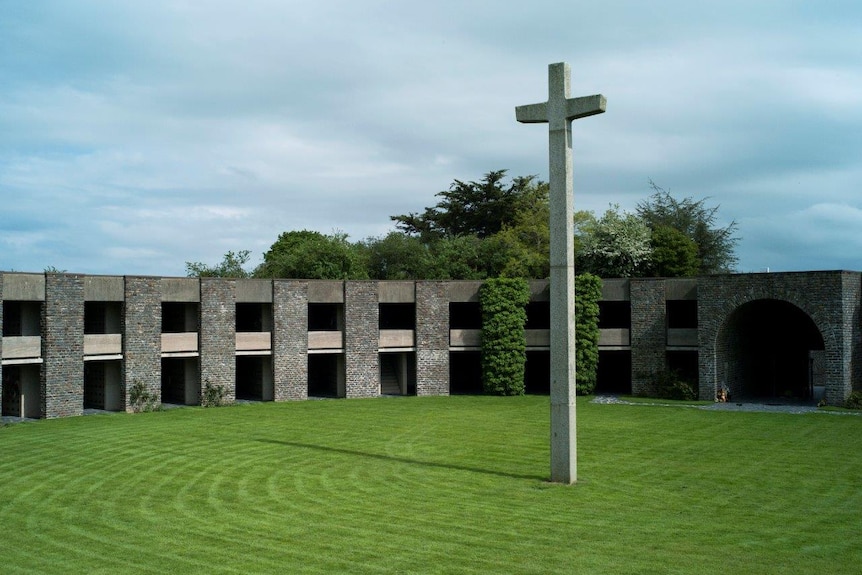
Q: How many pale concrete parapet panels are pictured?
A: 10